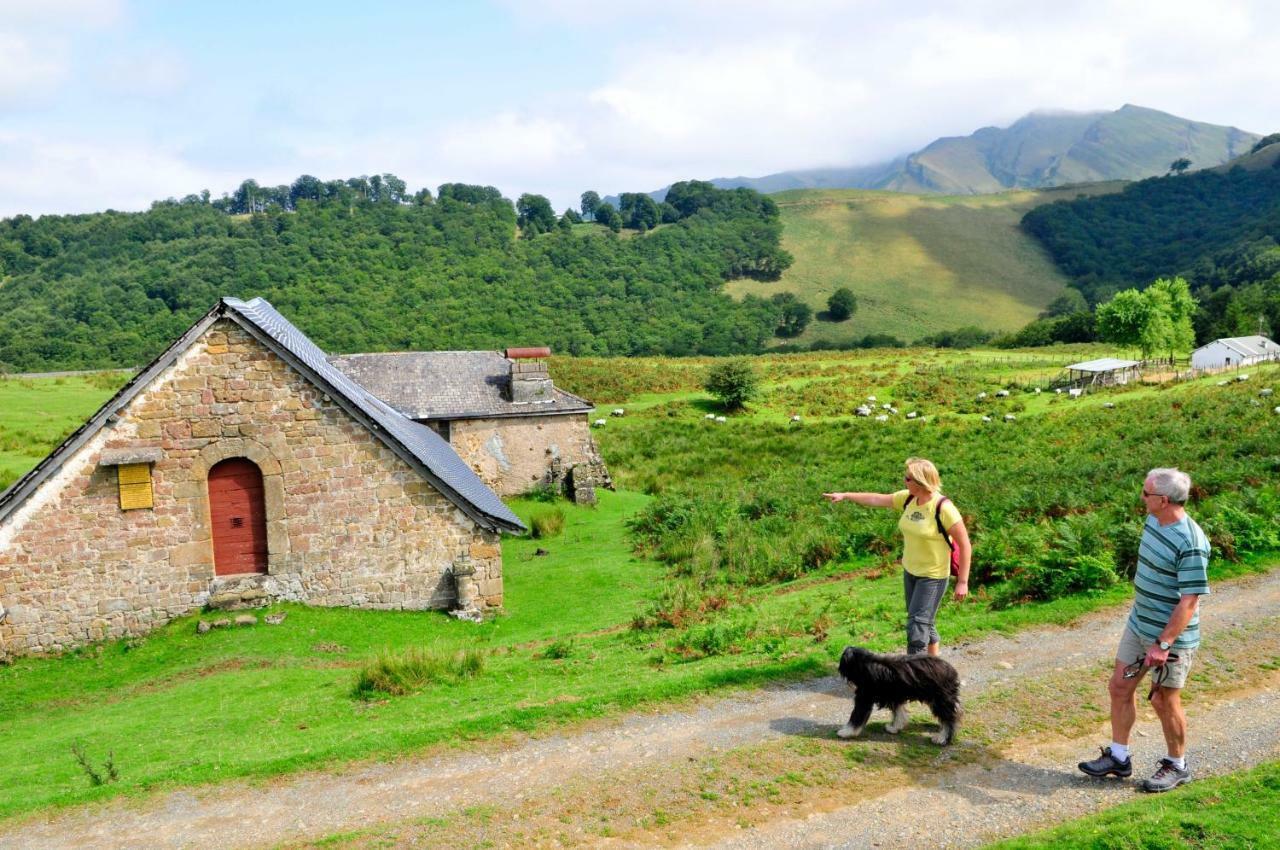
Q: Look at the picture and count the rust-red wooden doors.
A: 1